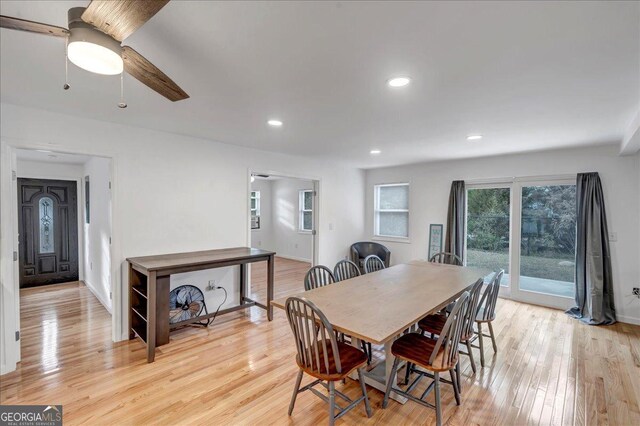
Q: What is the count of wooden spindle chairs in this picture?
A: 8